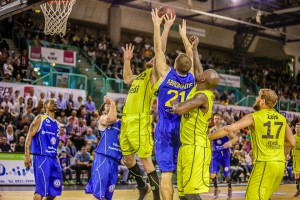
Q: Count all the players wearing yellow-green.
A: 4